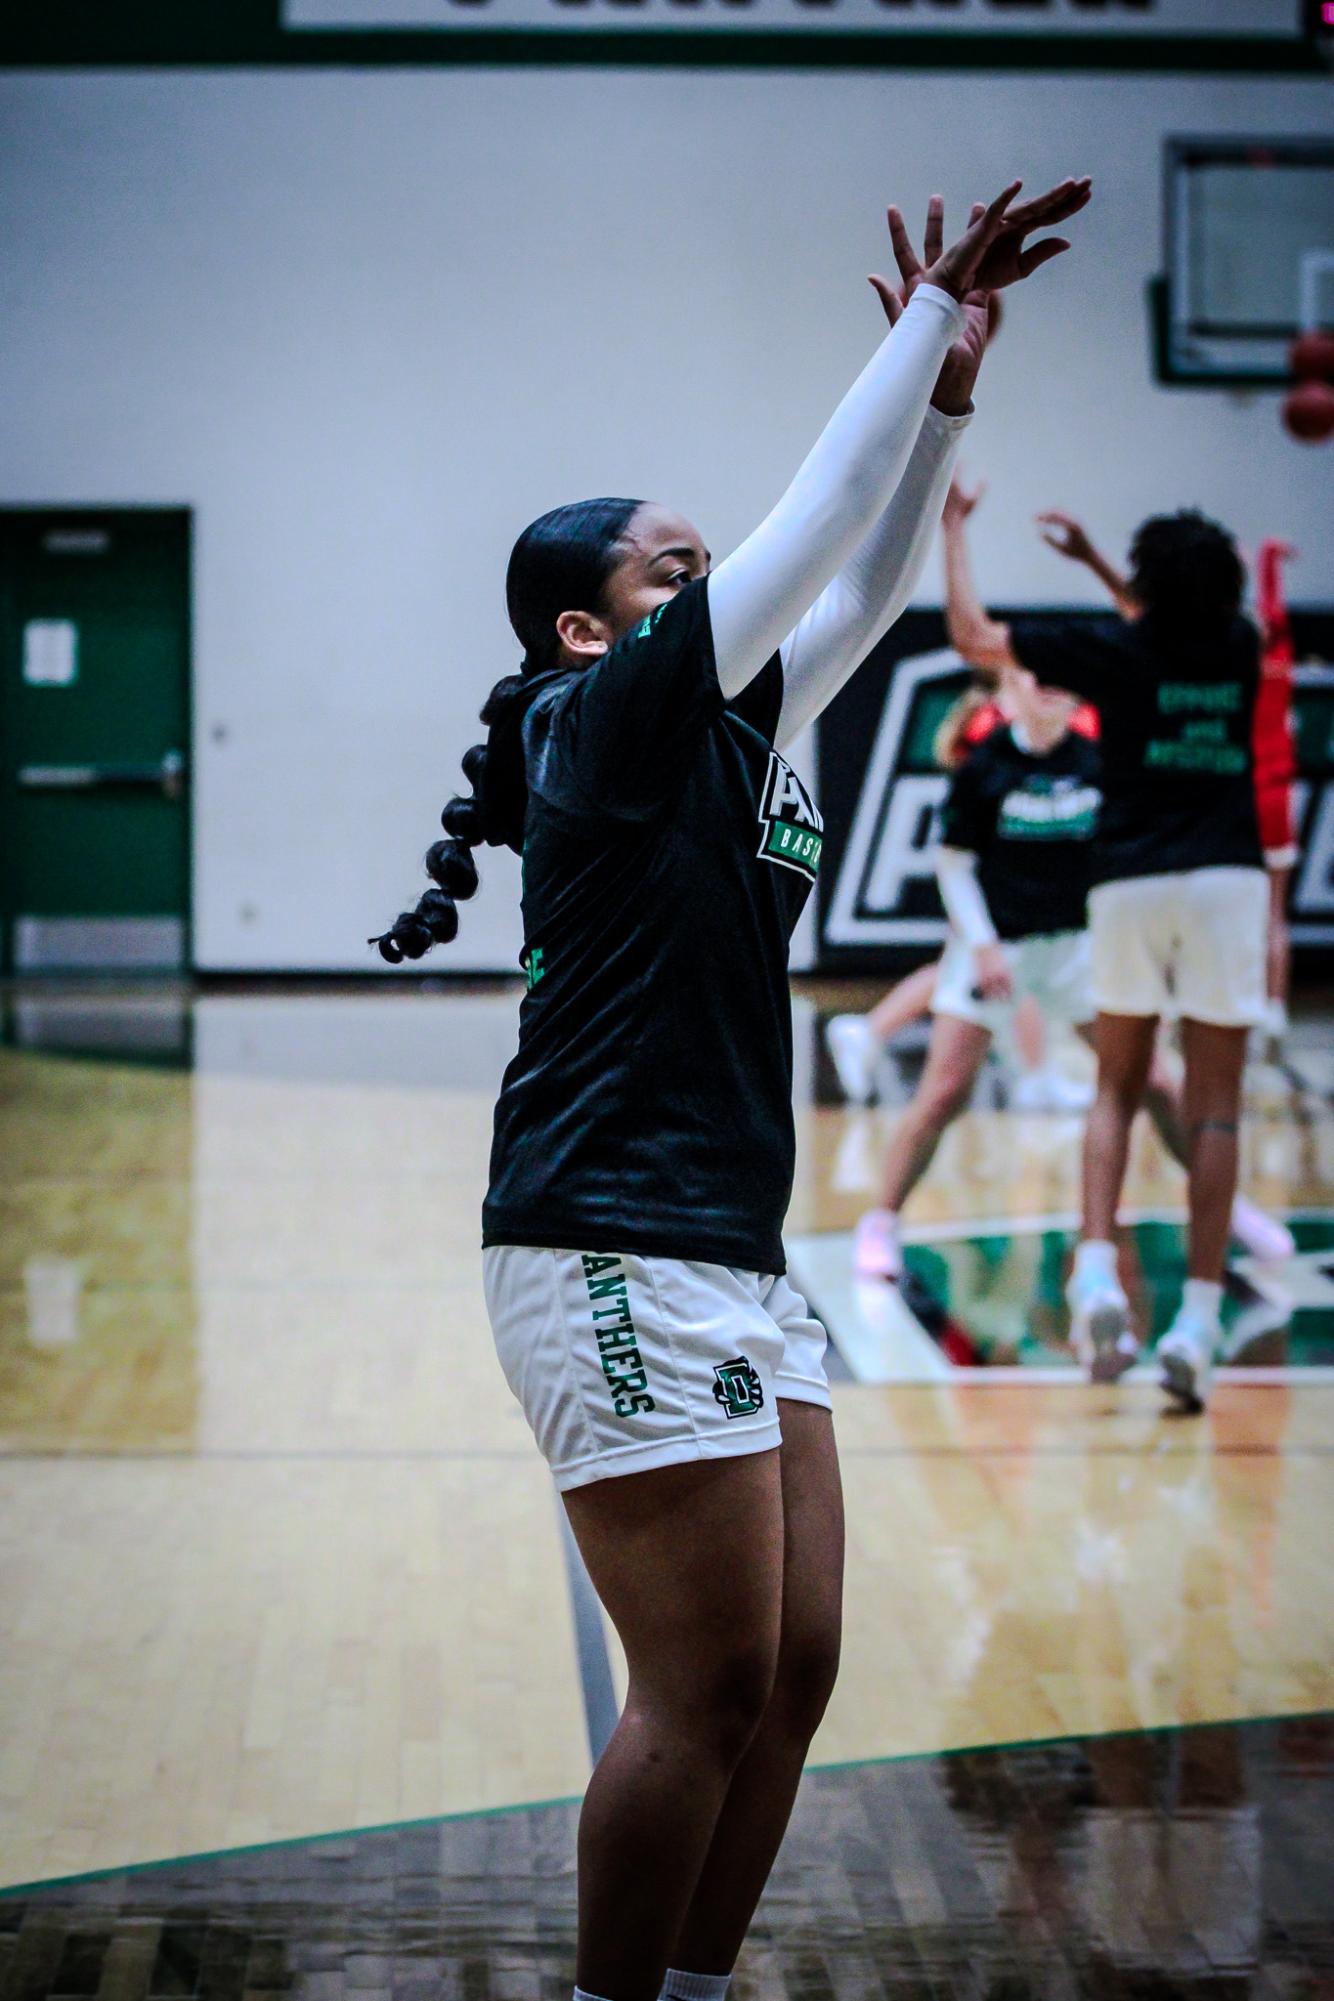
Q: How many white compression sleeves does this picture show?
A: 3